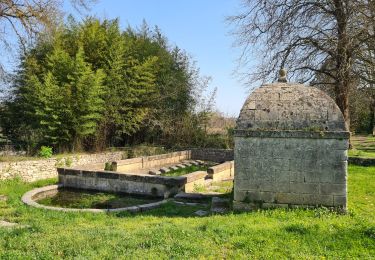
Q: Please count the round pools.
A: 1